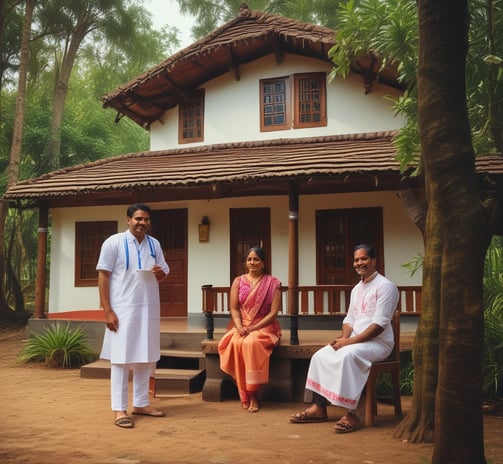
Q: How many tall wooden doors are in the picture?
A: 3